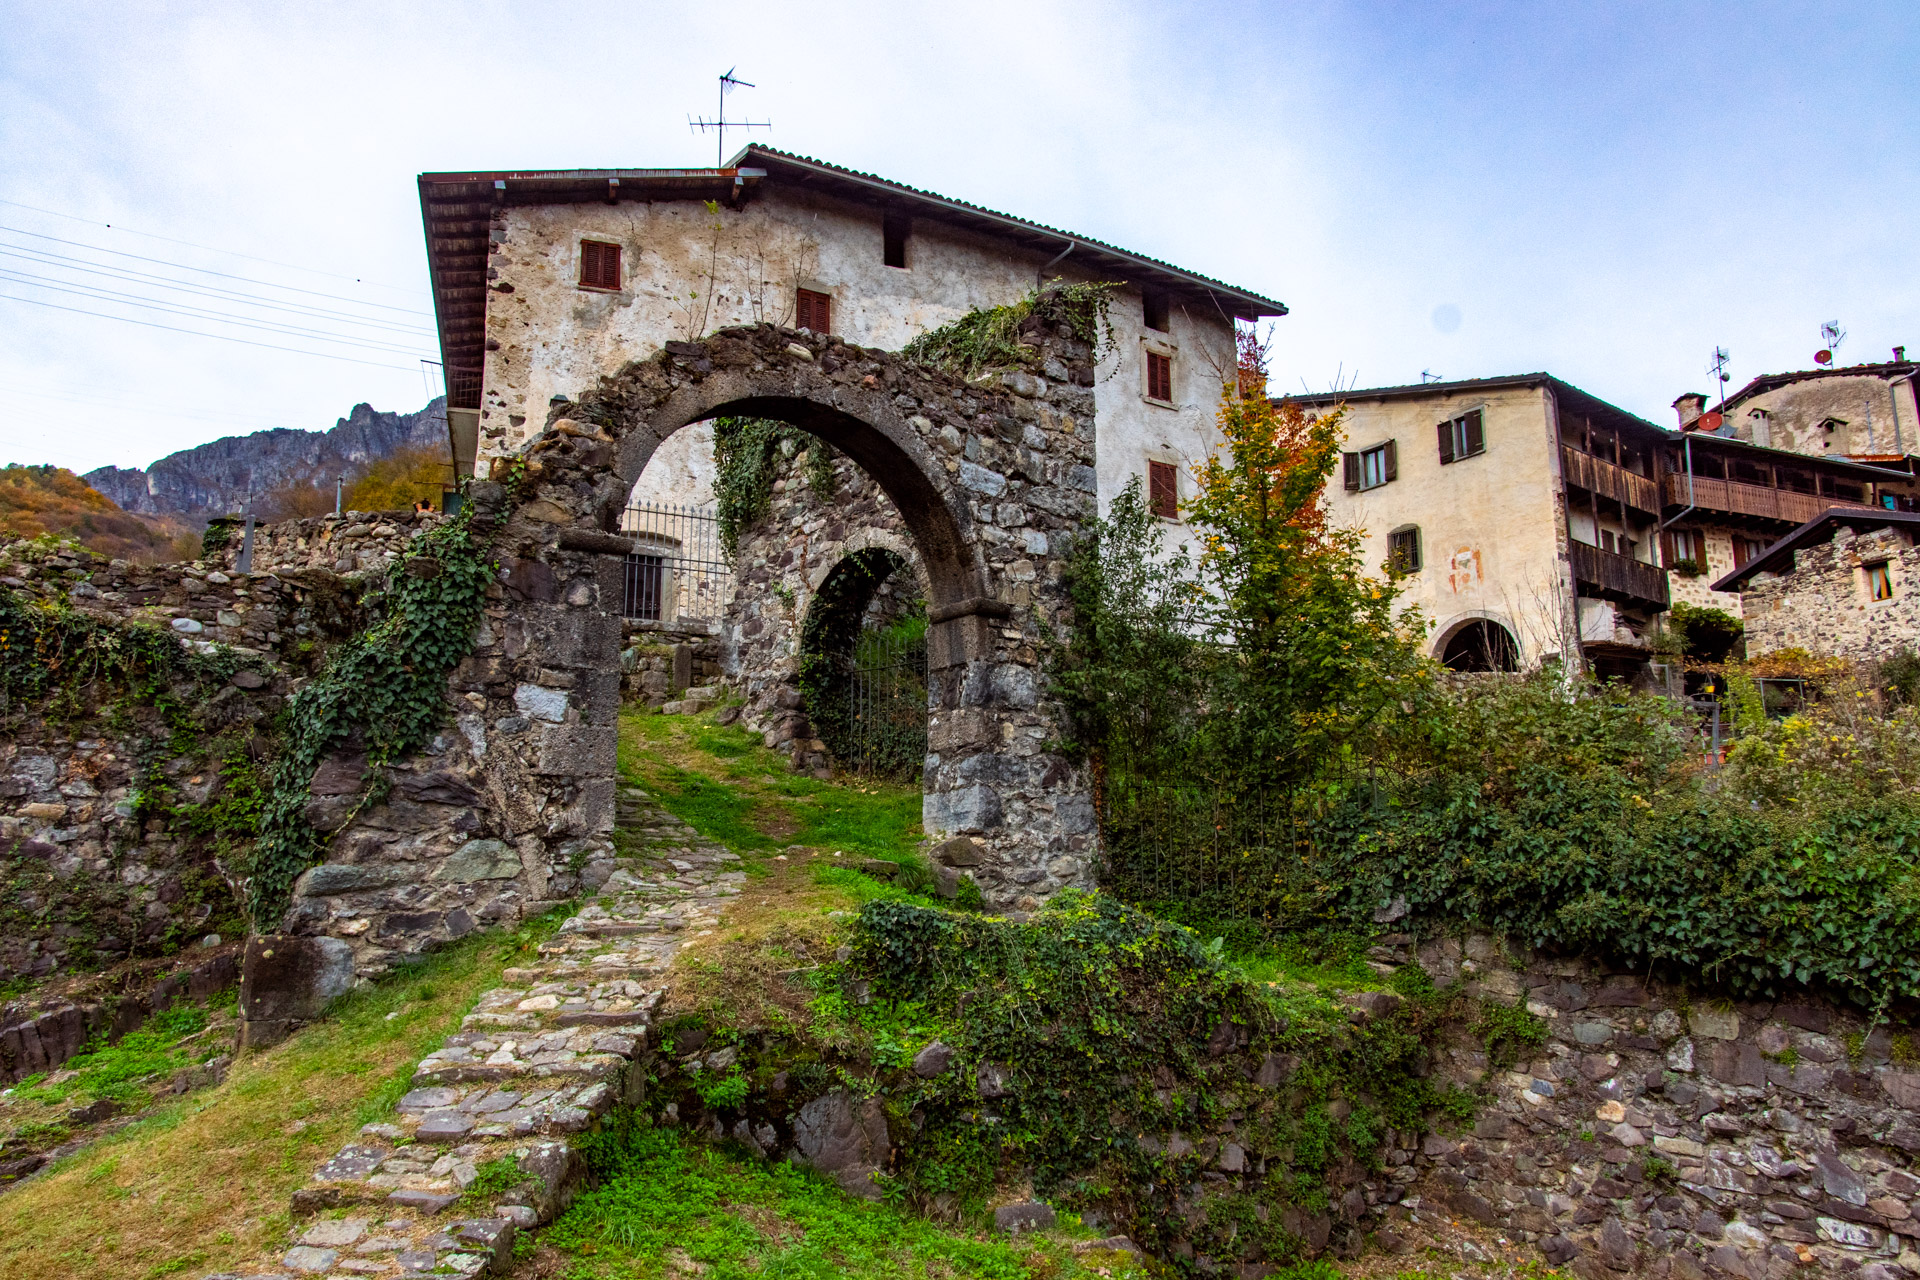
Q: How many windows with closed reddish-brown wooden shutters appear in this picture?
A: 4